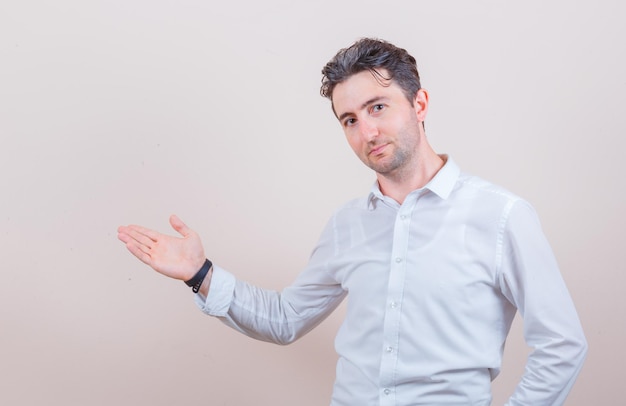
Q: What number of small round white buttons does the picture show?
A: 5